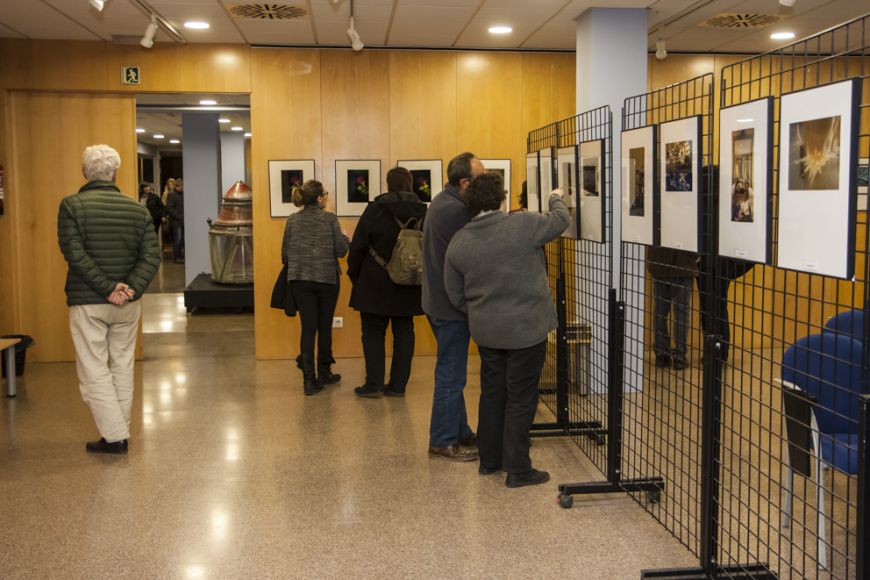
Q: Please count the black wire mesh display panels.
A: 4